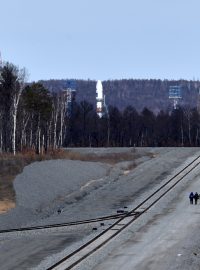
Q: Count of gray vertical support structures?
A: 2